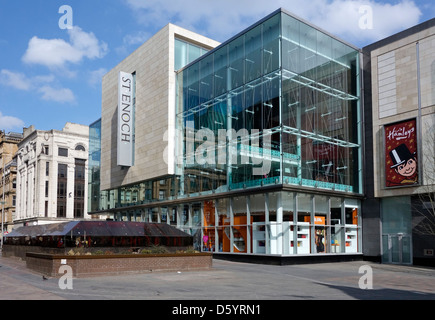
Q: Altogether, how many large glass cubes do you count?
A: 1